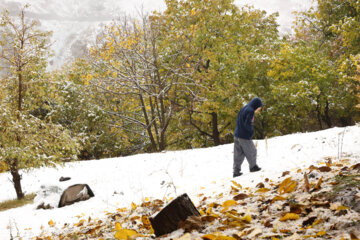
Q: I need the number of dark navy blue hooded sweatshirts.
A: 1